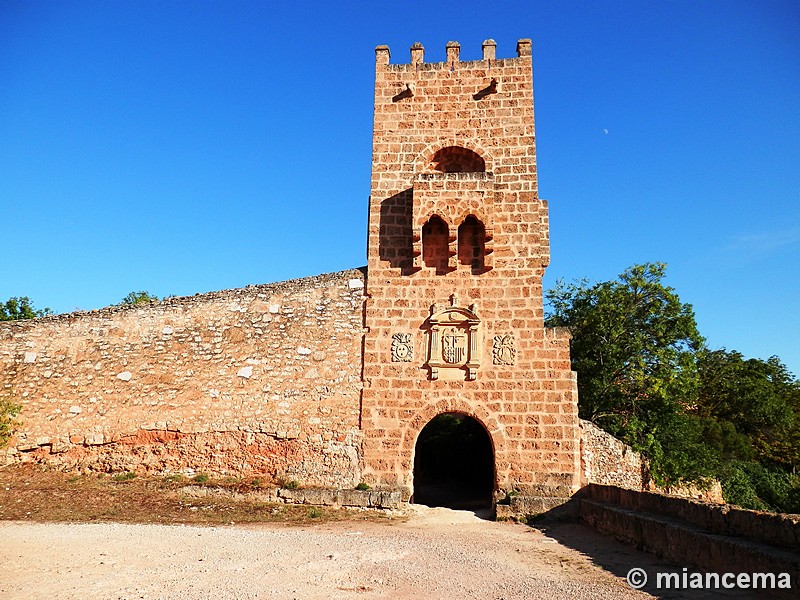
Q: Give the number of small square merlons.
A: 5